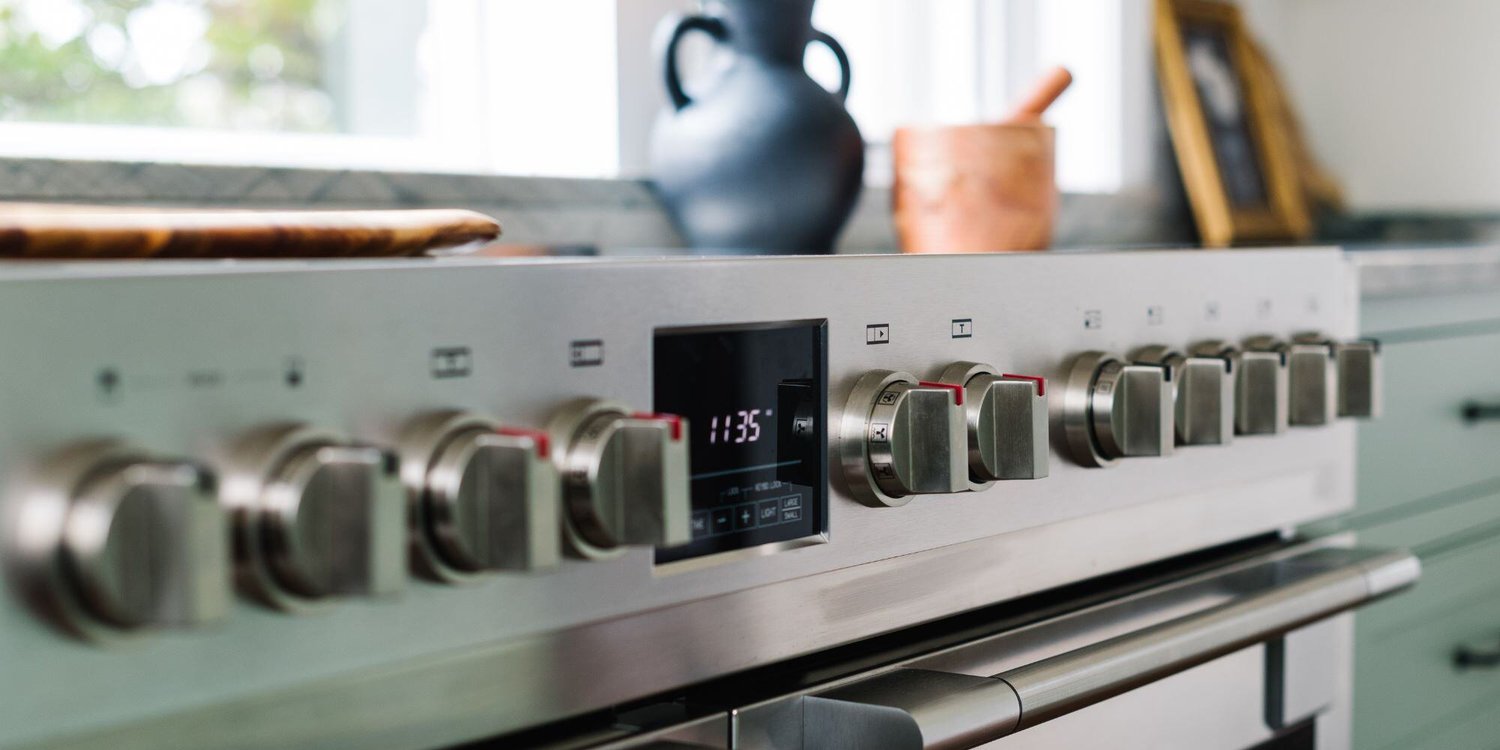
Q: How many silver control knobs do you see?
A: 11